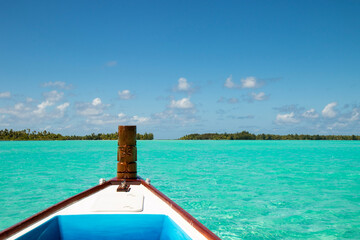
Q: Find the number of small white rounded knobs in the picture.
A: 2